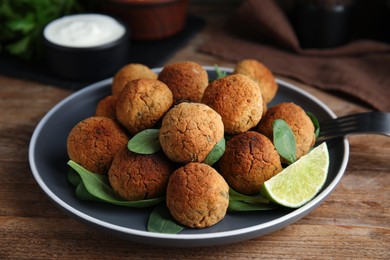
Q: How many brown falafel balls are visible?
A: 12